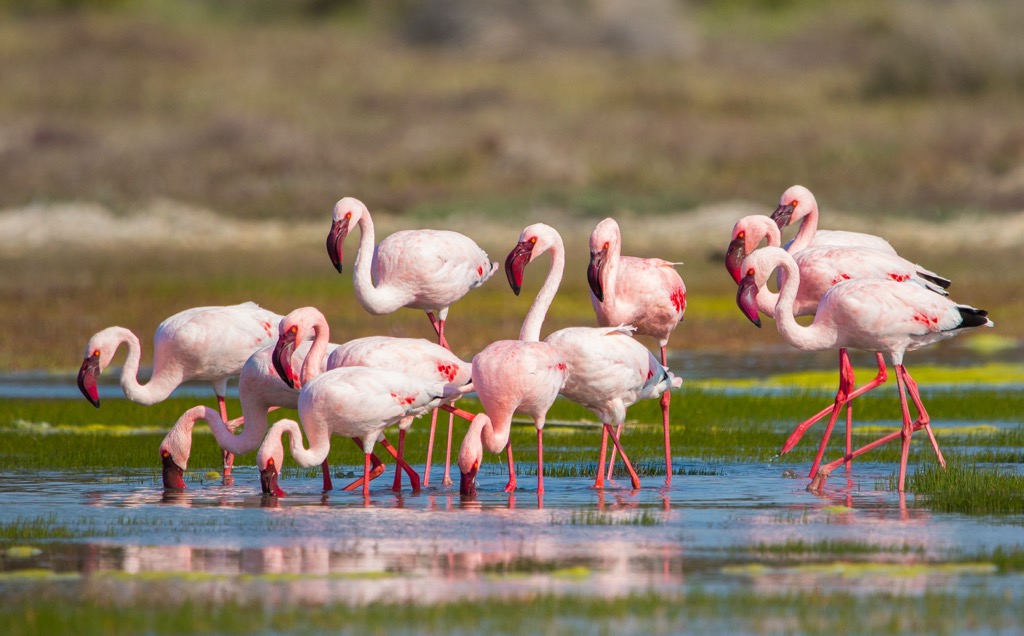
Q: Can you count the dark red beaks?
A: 11